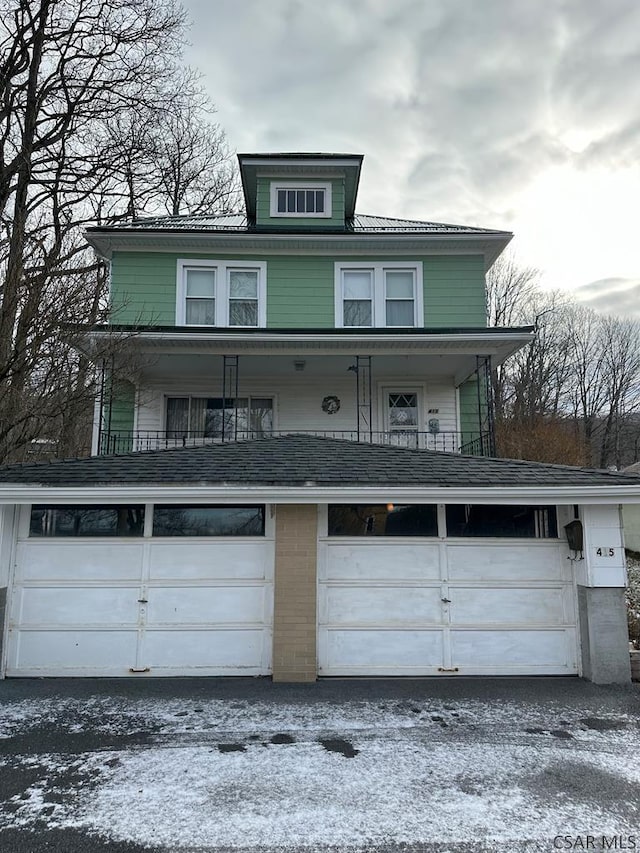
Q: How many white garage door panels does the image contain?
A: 12